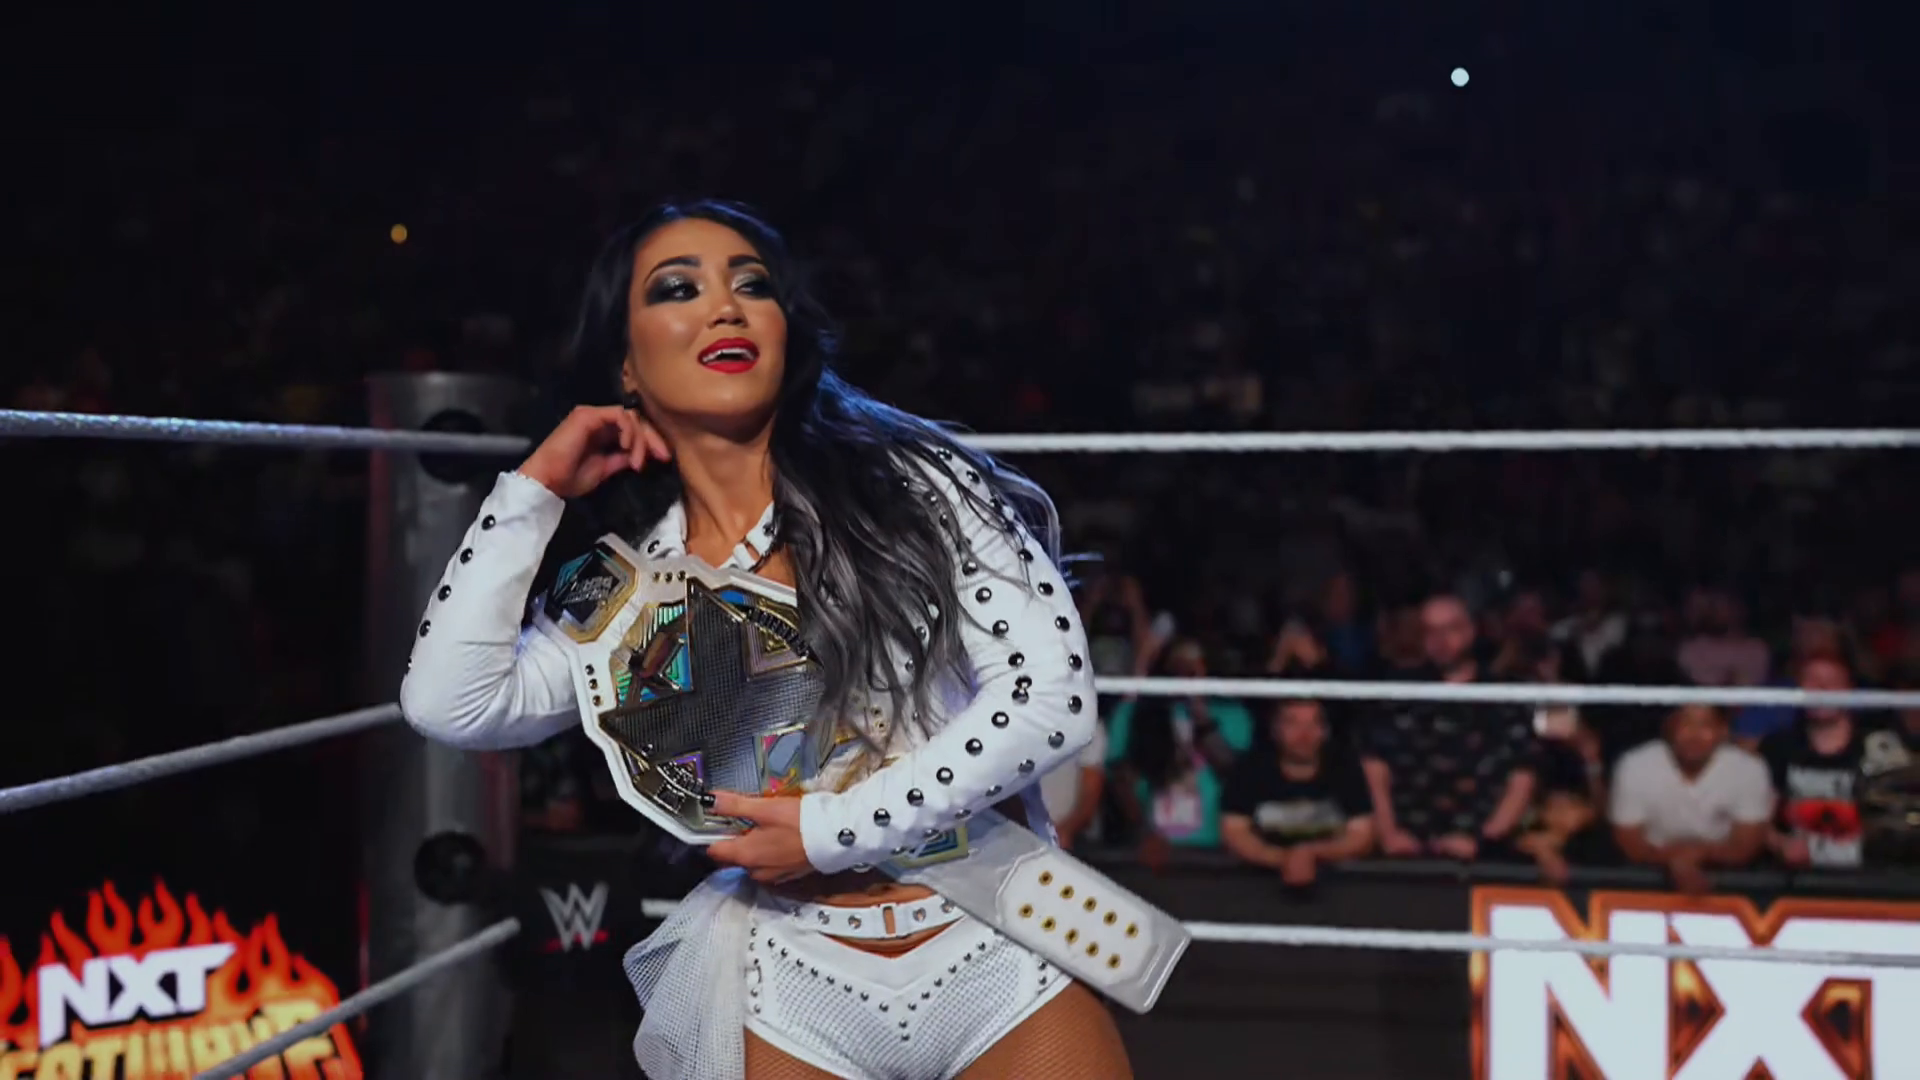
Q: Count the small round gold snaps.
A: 10